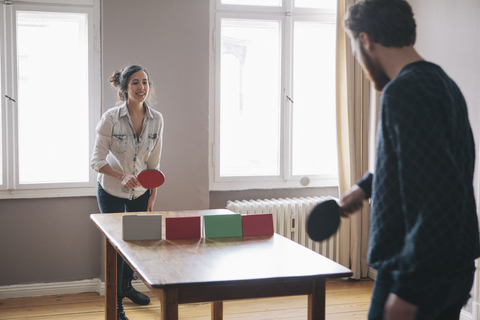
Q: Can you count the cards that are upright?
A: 4